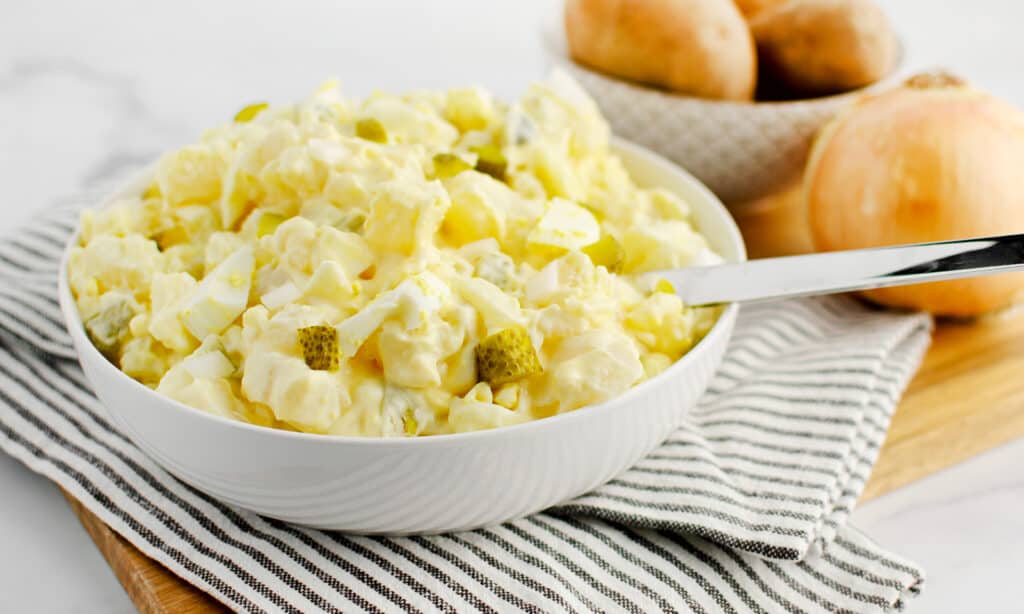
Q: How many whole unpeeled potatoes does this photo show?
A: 3